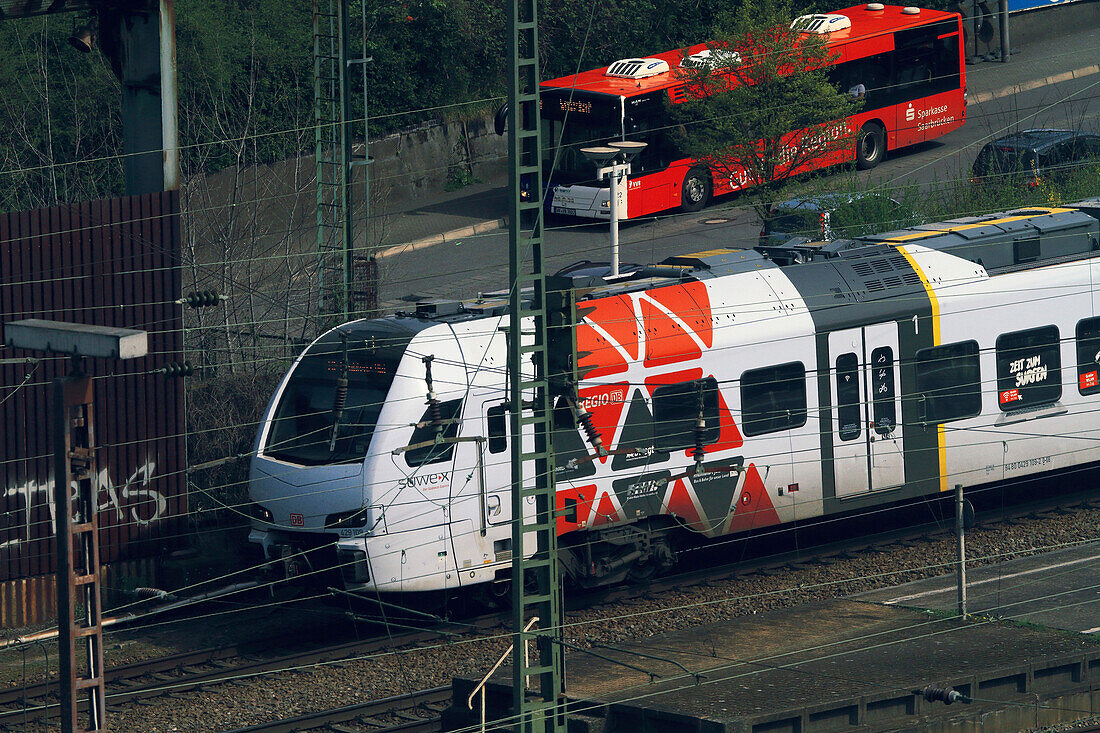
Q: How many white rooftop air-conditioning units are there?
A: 3